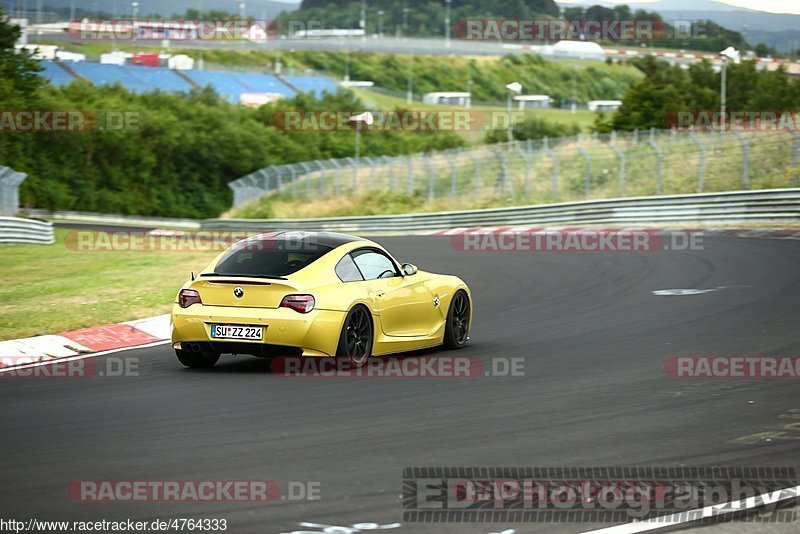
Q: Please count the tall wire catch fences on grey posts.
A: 2